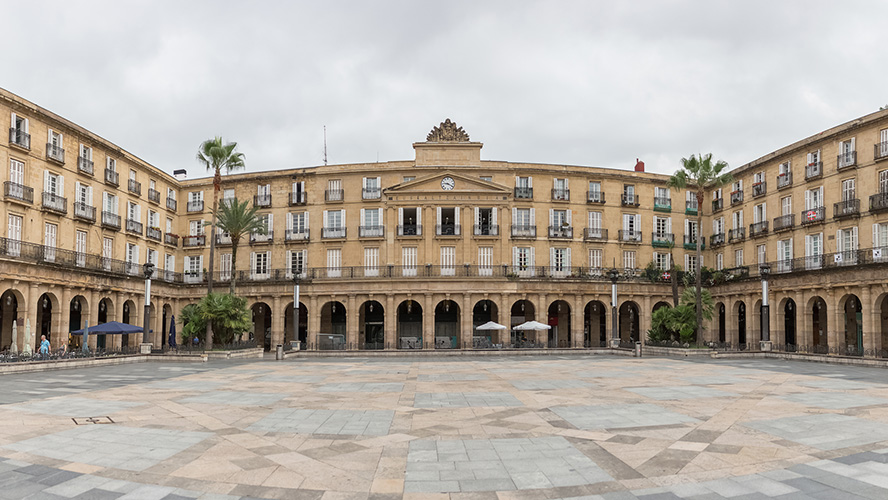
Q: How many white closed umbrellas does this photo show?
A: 2